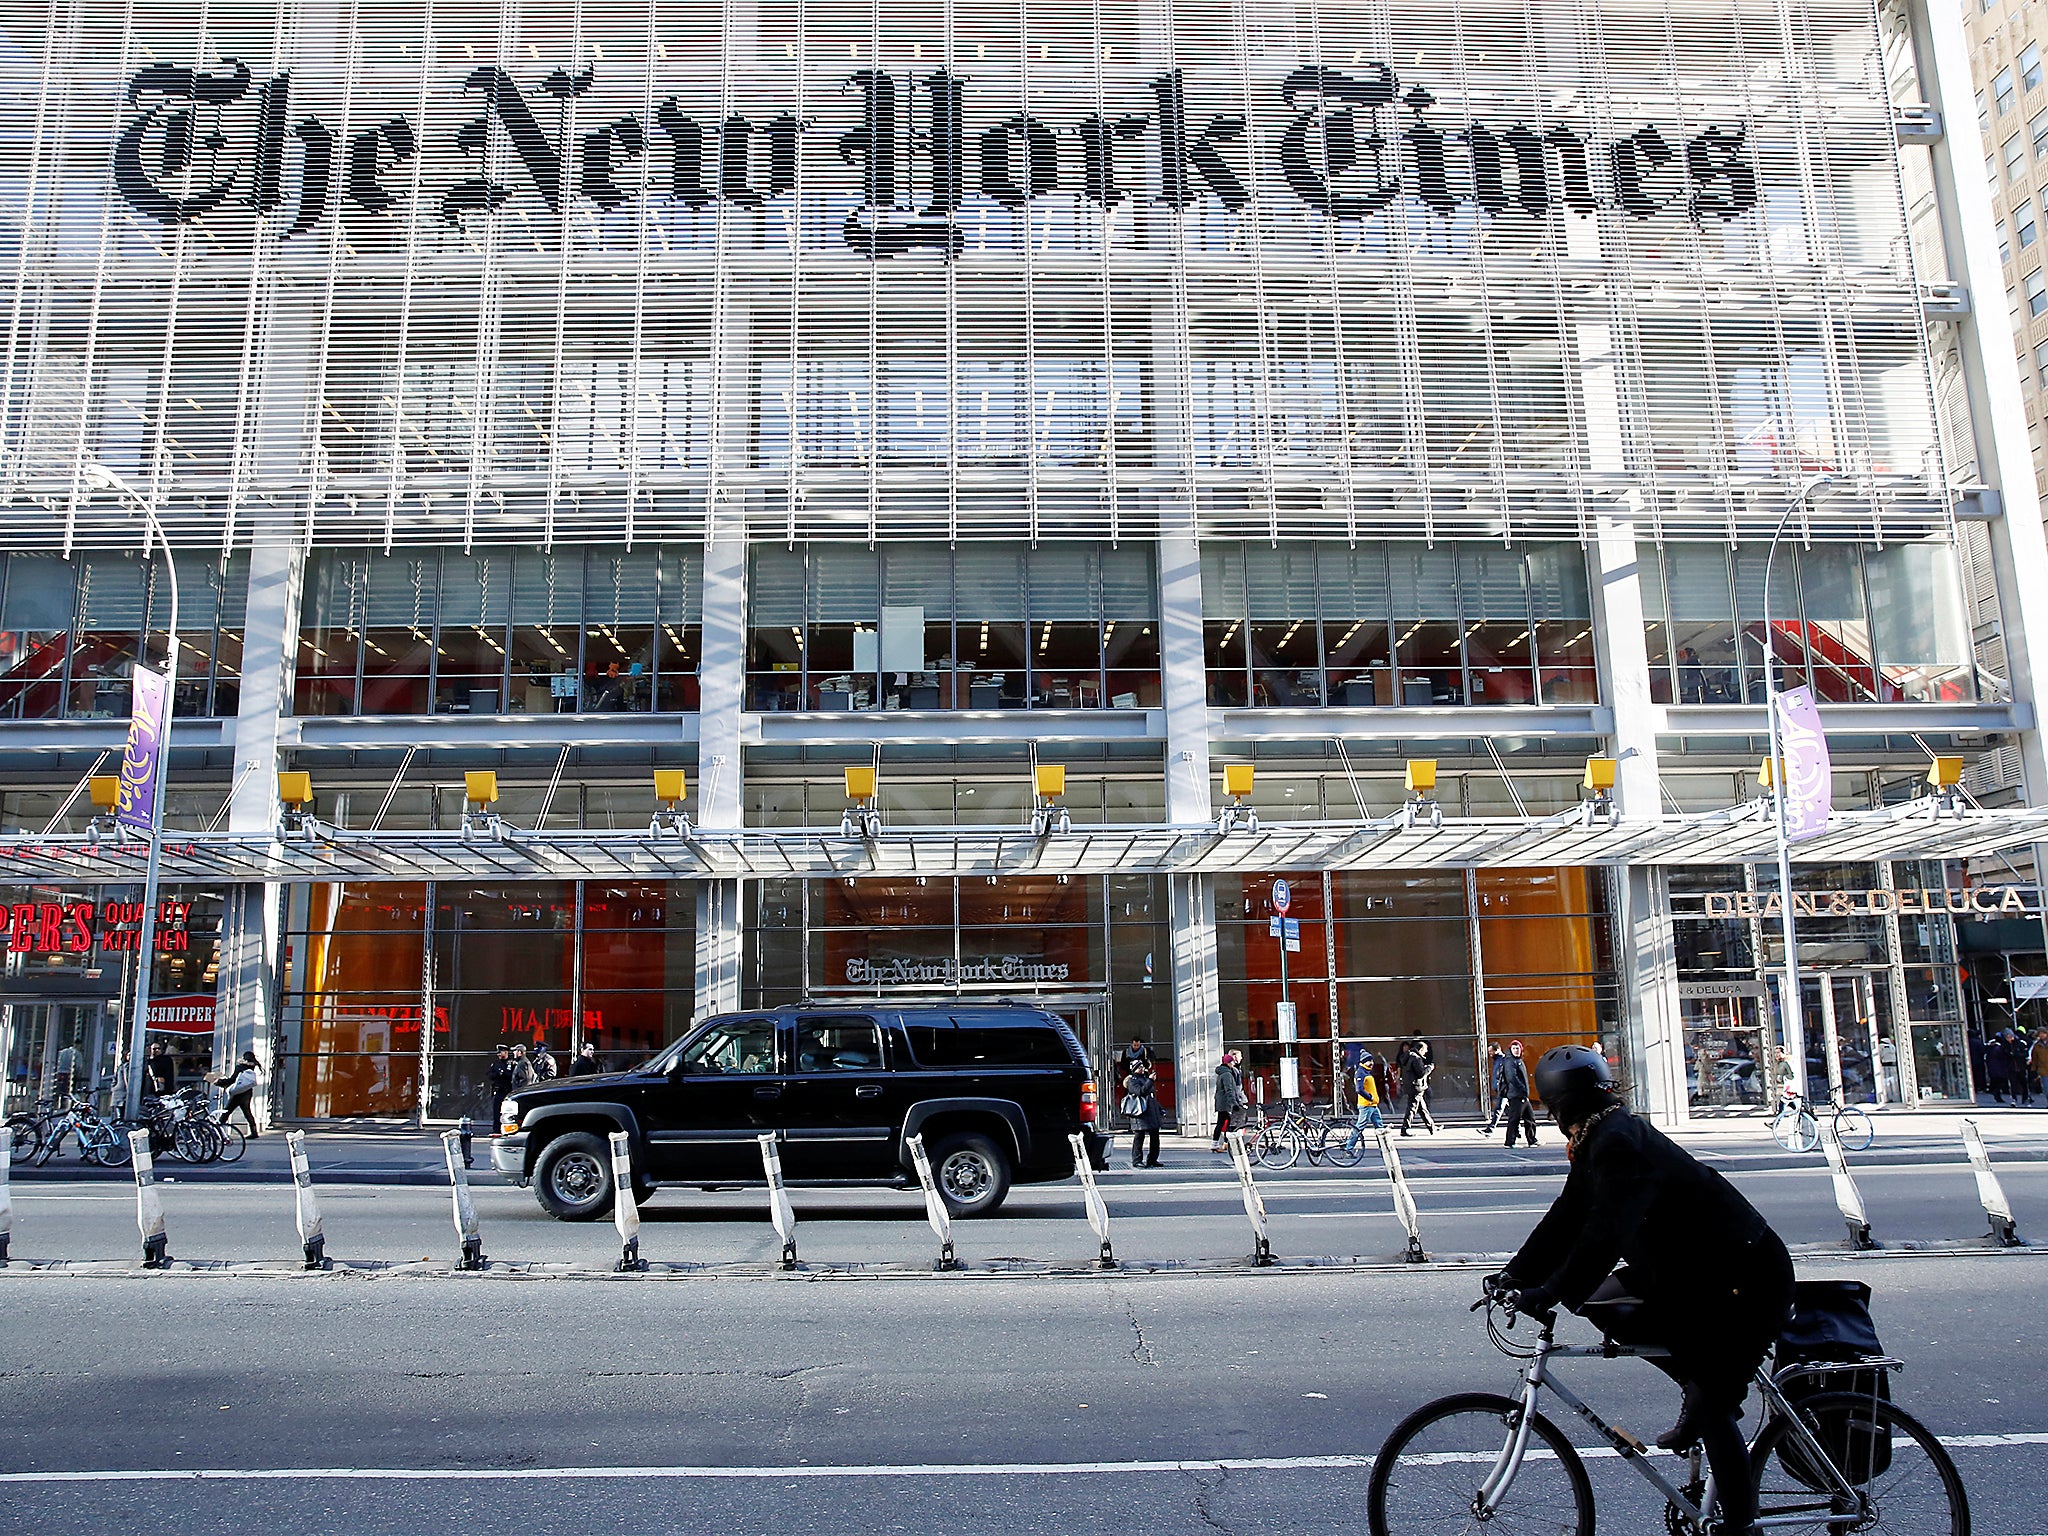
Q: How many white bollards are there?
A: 12